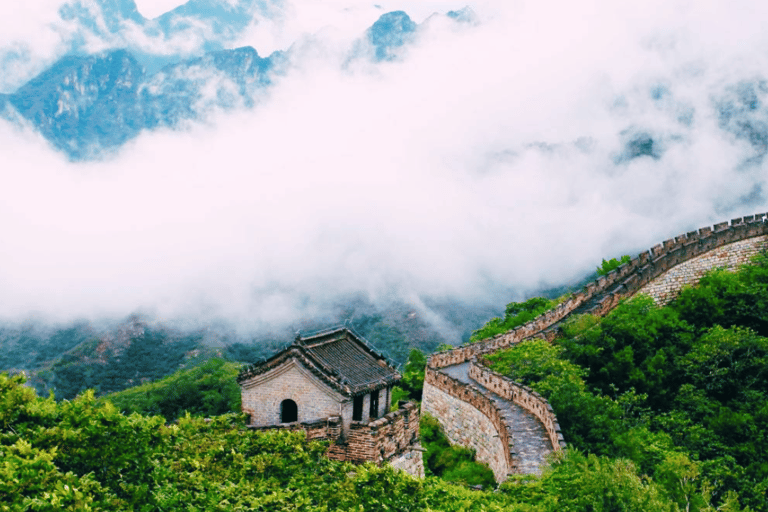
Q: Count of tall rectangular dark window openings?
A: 2